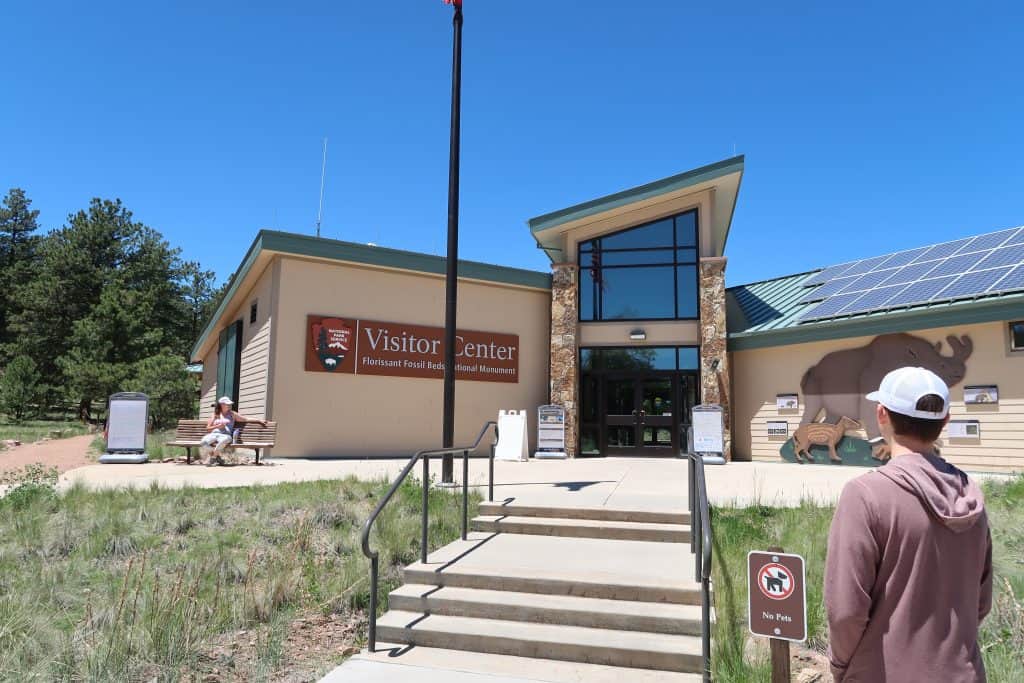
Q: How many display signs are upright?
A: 4